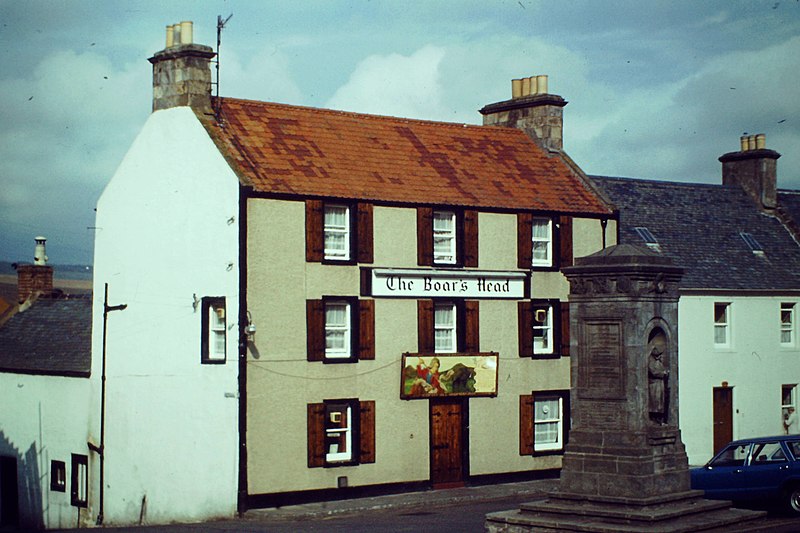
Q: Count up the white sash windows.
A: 12